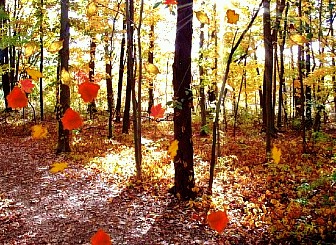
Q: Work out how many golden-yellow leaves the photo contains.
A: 13